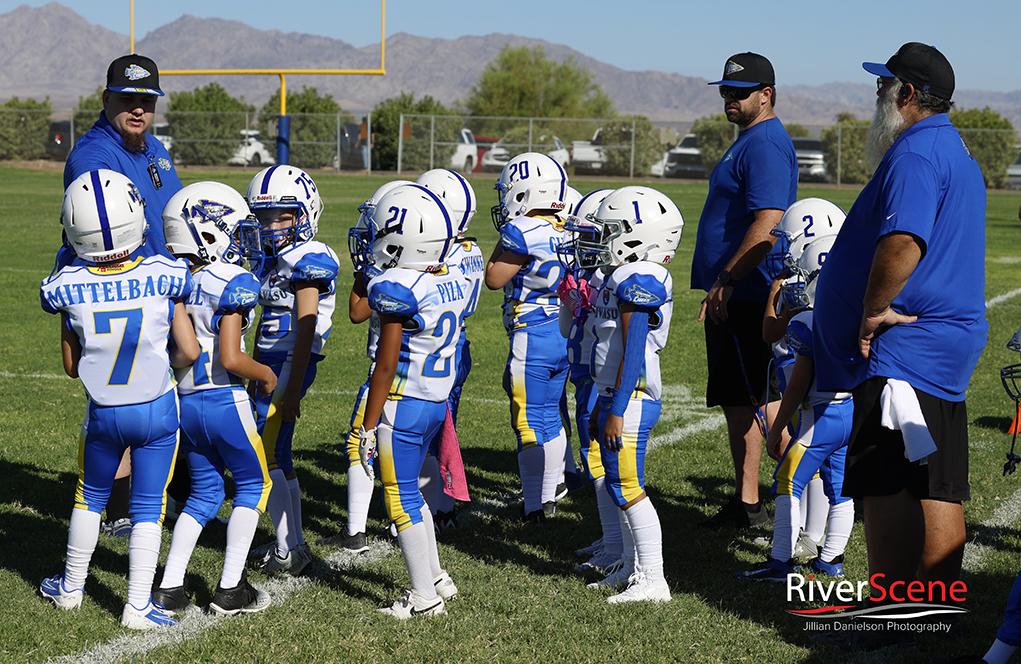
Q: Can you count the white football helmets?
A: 12